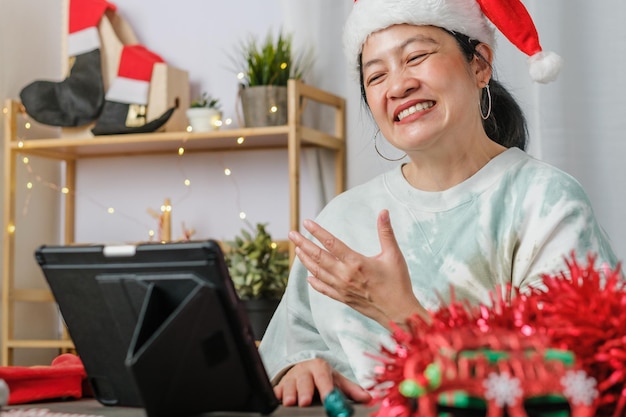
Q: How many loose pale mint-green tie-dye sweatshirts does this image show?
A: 1